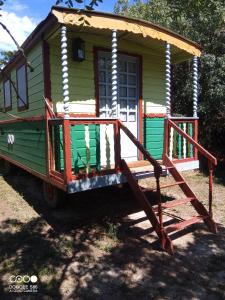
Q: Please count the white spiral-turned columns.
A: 4